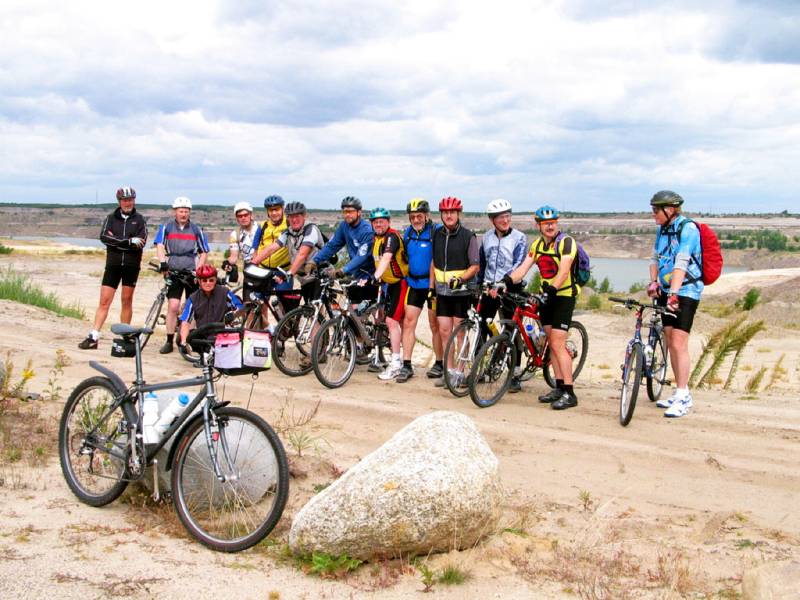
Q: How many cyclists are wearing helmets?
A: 13